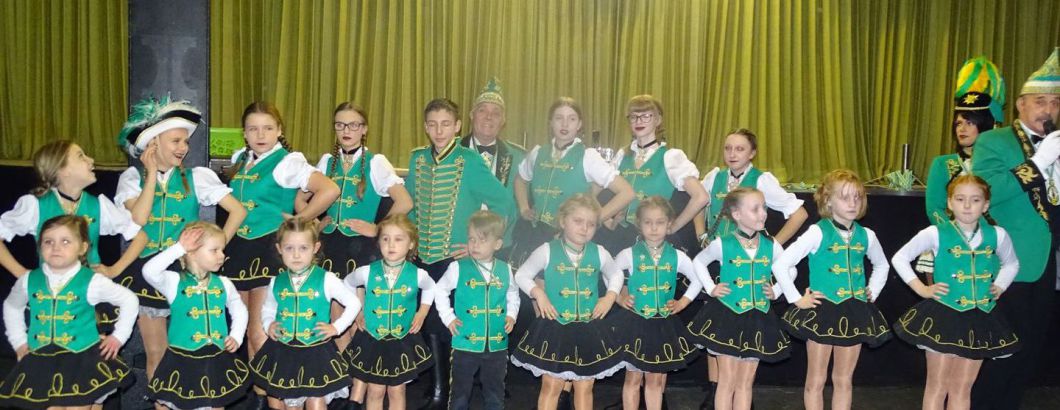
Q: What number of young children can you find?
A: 10